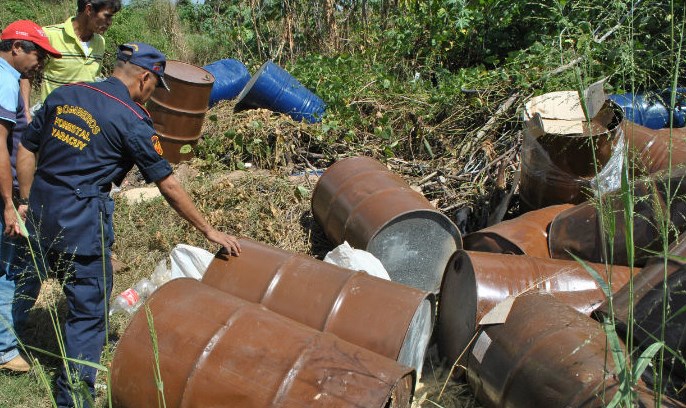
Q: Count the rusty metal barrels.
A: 11